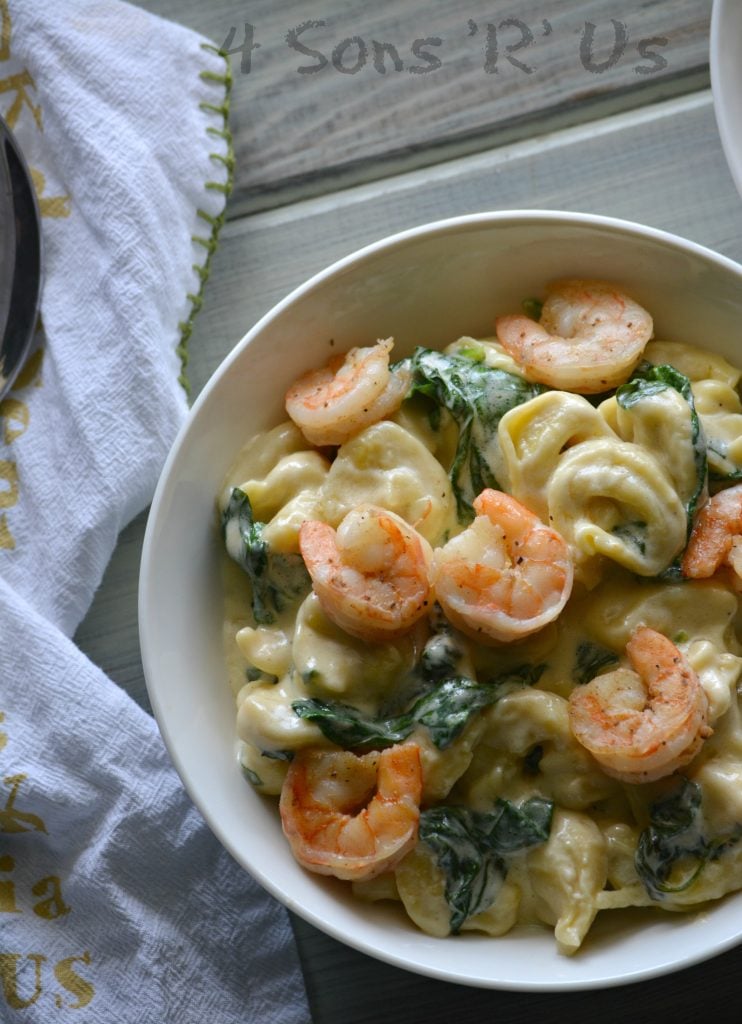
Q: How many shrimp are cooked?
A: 7